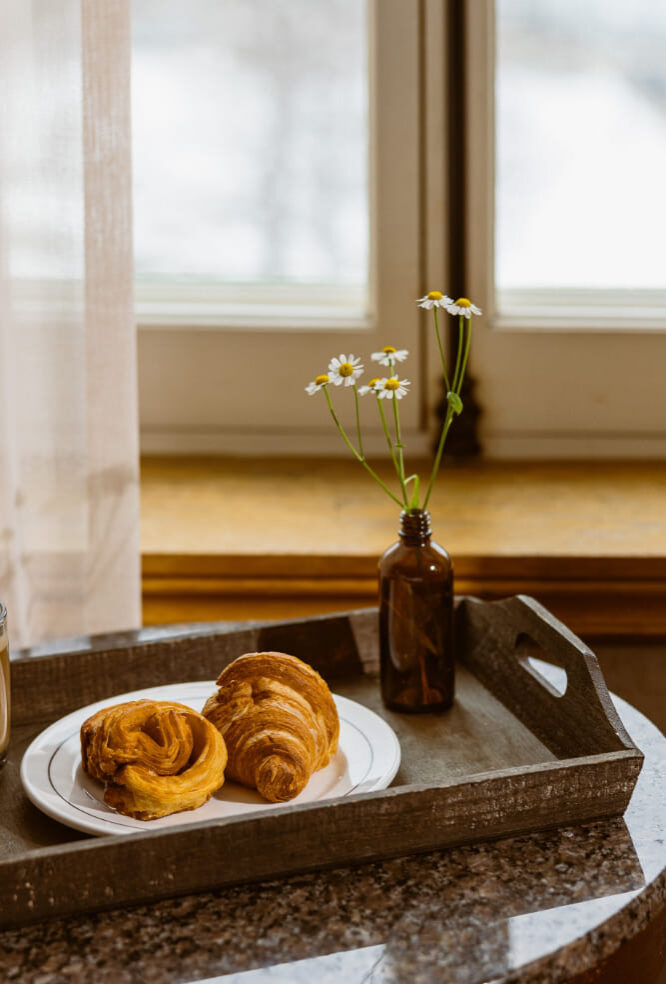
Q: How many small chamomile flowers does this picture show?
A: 7